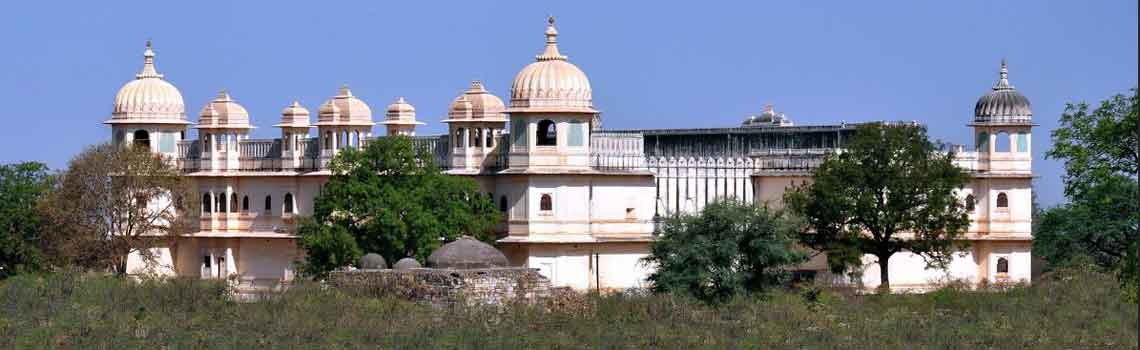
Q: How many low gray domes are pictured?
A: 3